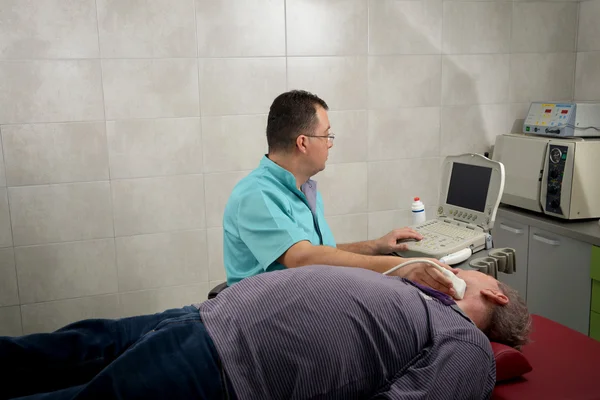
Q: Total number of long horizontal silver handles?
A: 2